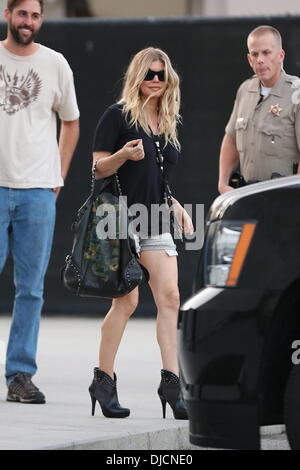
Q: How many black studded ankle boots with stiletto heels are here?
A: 2